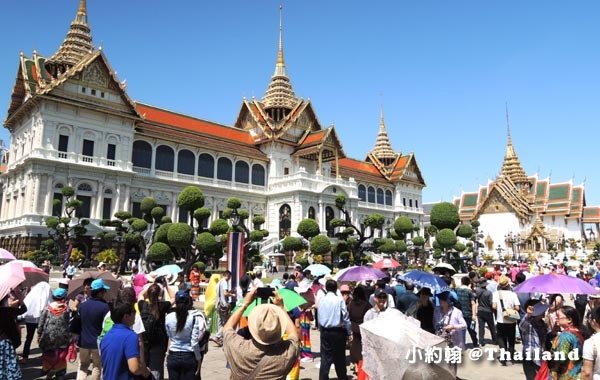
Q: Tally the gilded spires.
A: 4